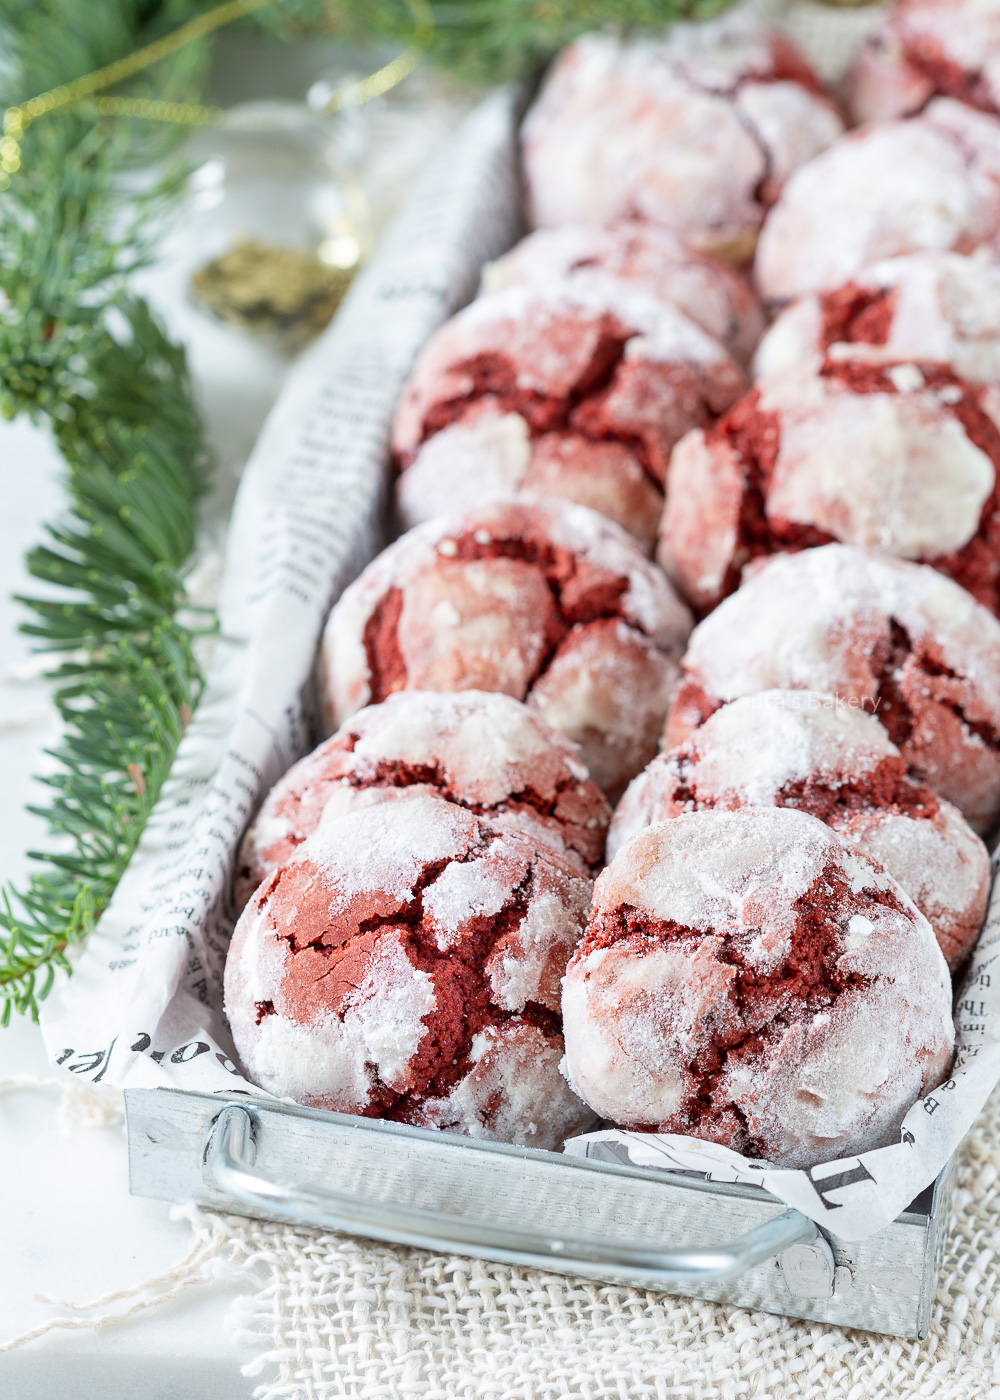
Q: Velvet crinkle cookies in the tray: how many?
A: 13